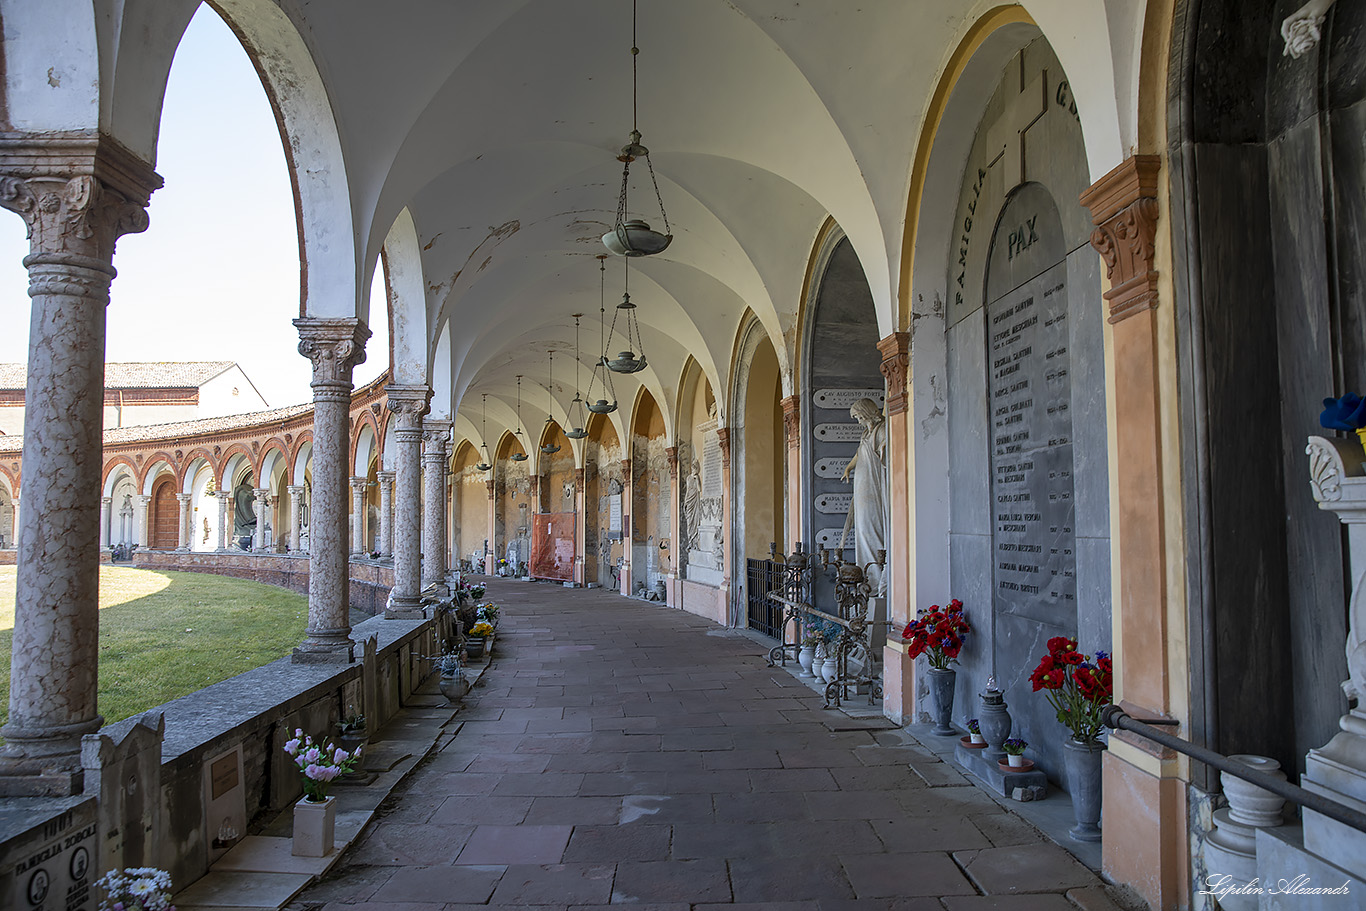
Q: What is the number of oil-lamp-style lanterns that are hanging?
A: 7